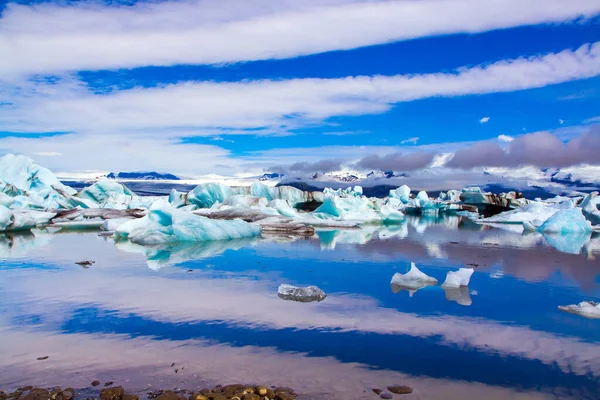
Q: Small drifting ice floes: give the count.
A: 4